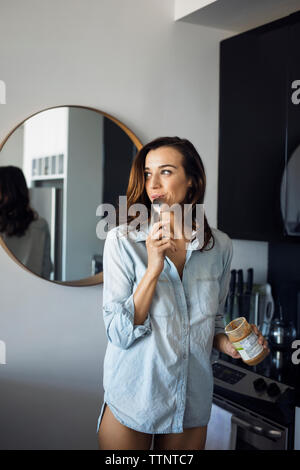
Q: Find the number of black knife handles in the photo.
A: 3